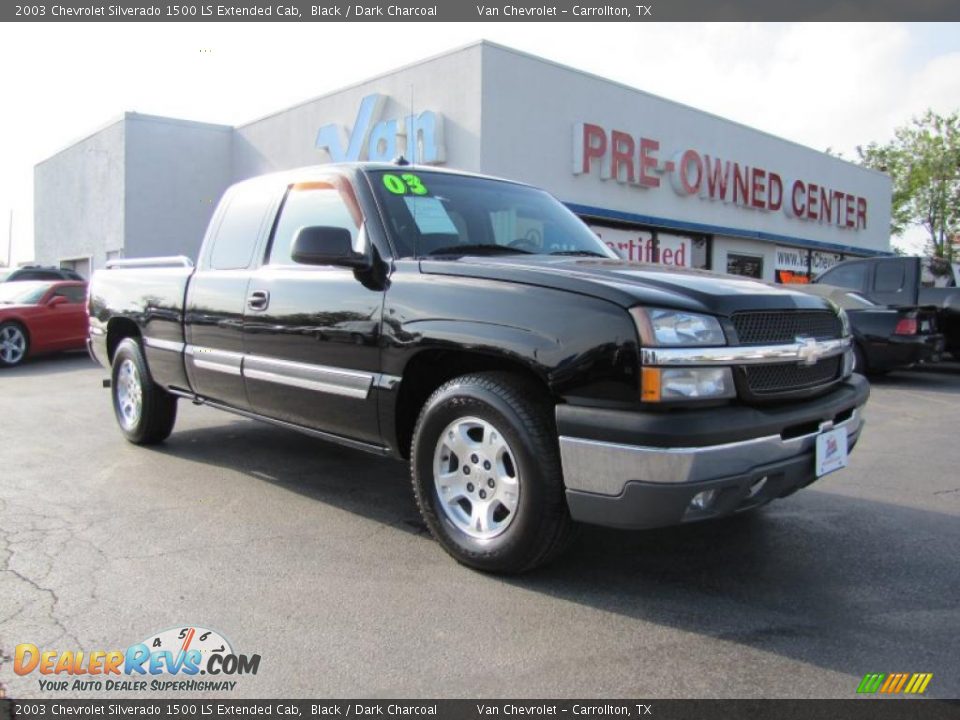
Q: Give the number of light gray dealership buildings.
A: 1